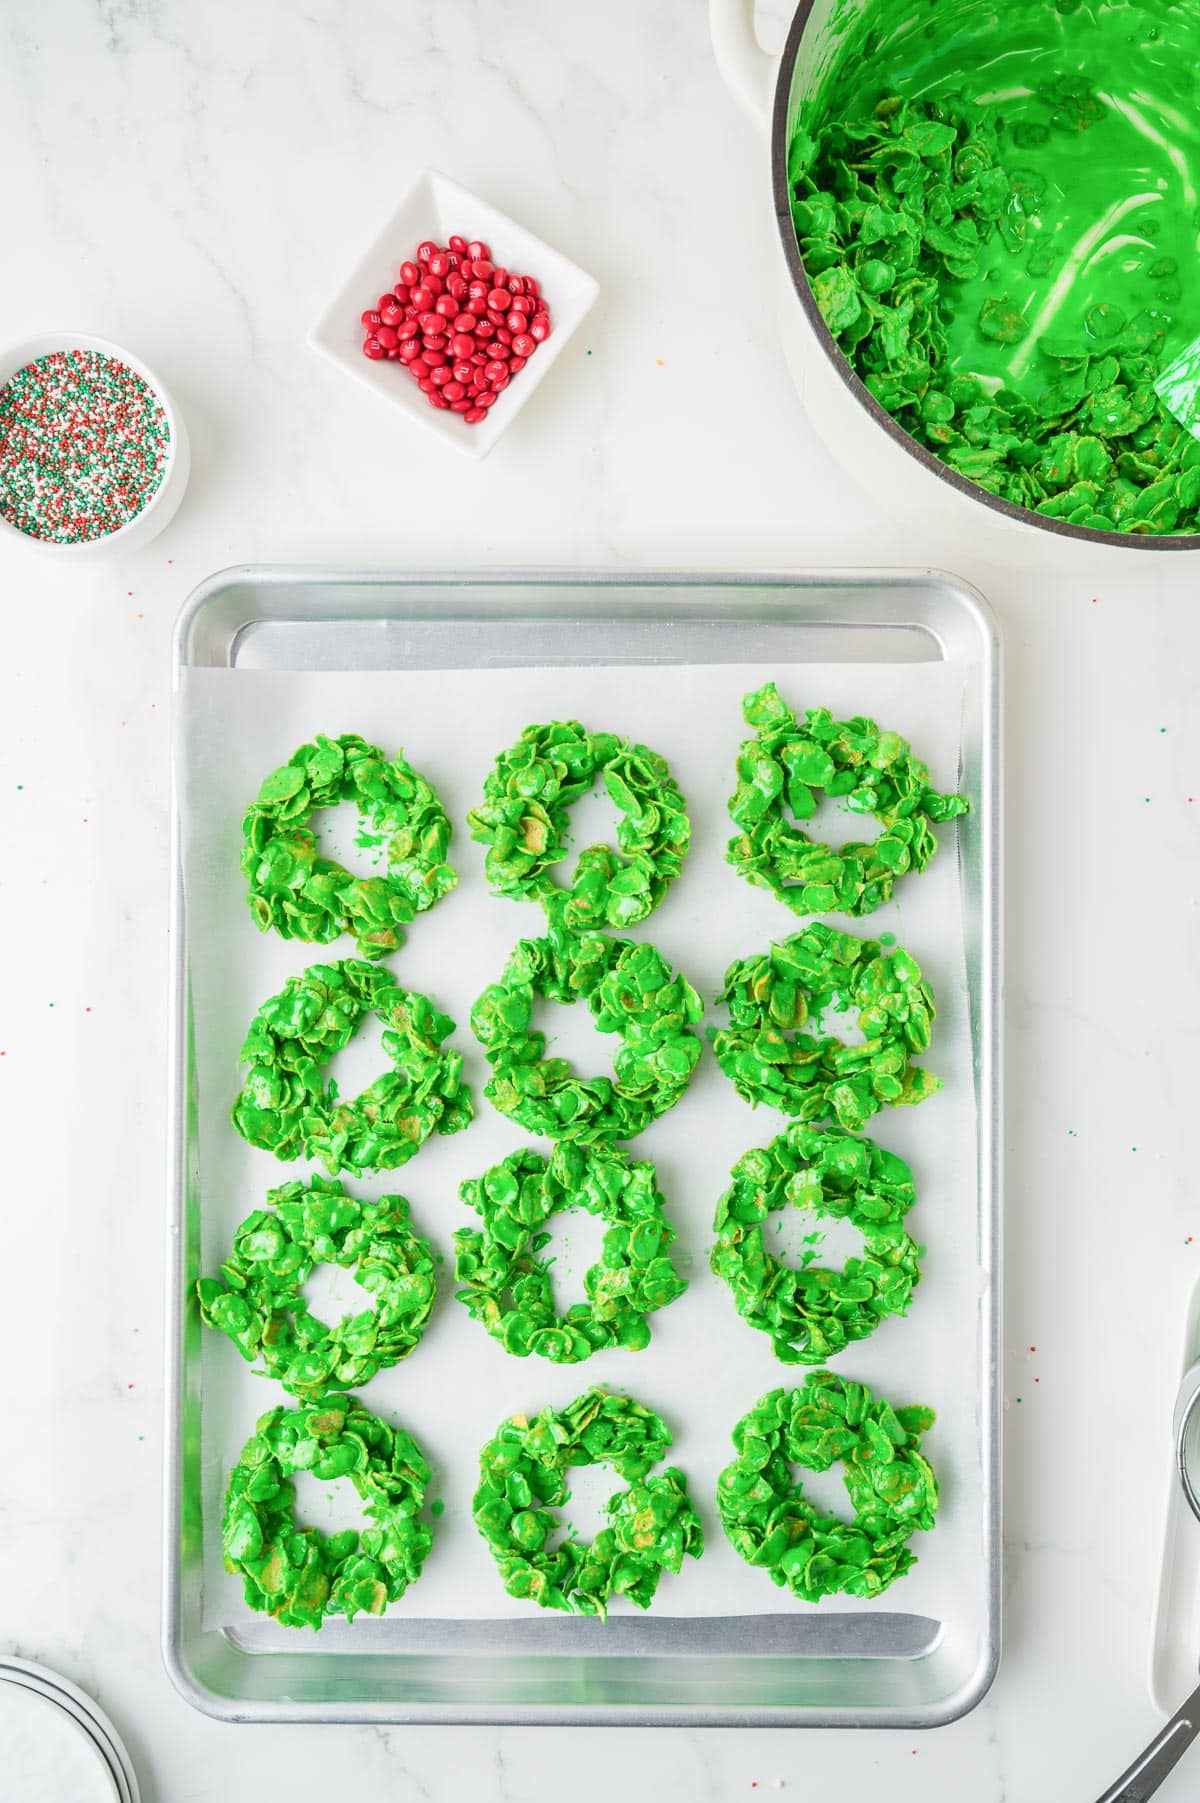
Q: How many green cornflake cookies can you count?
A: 12